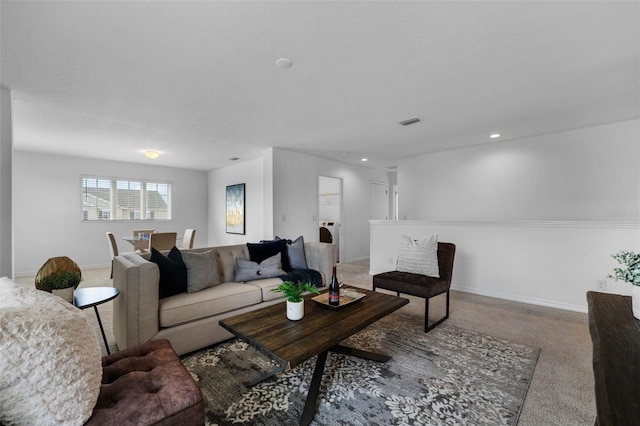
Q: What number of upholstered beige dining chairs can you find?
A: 4